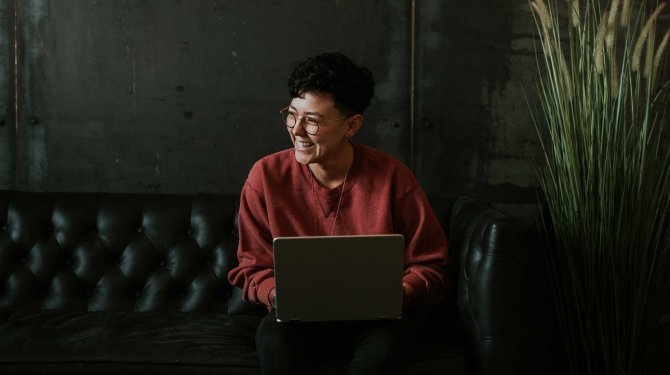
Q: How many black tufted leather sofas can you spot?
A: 1